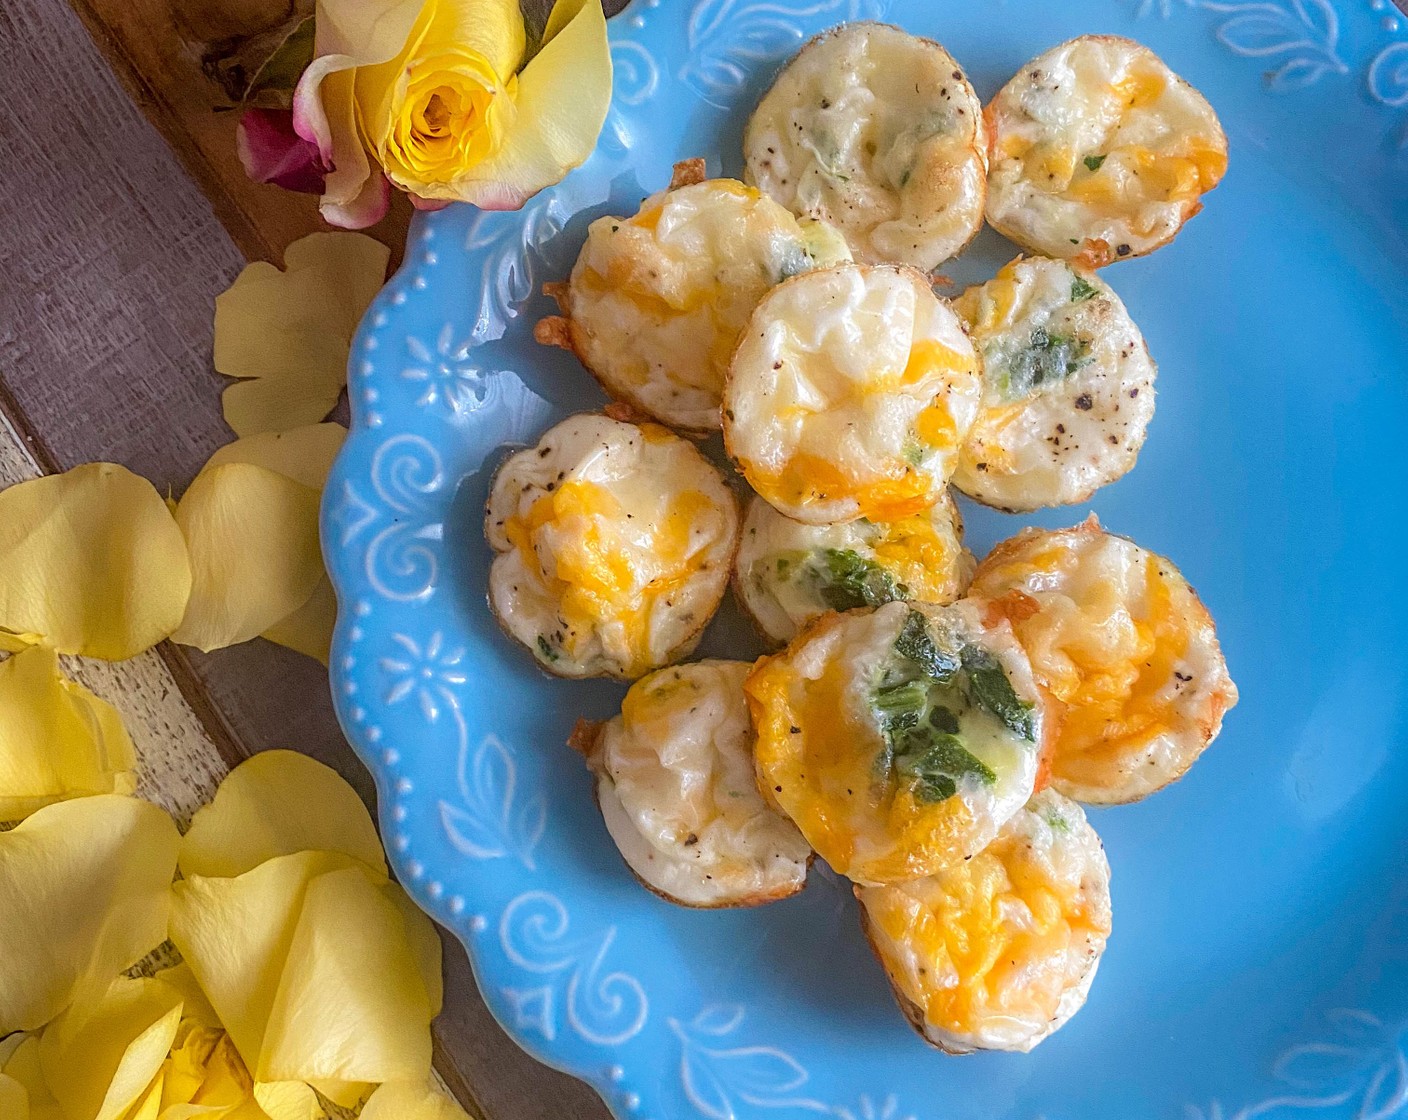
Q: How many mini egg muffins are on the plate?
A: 11